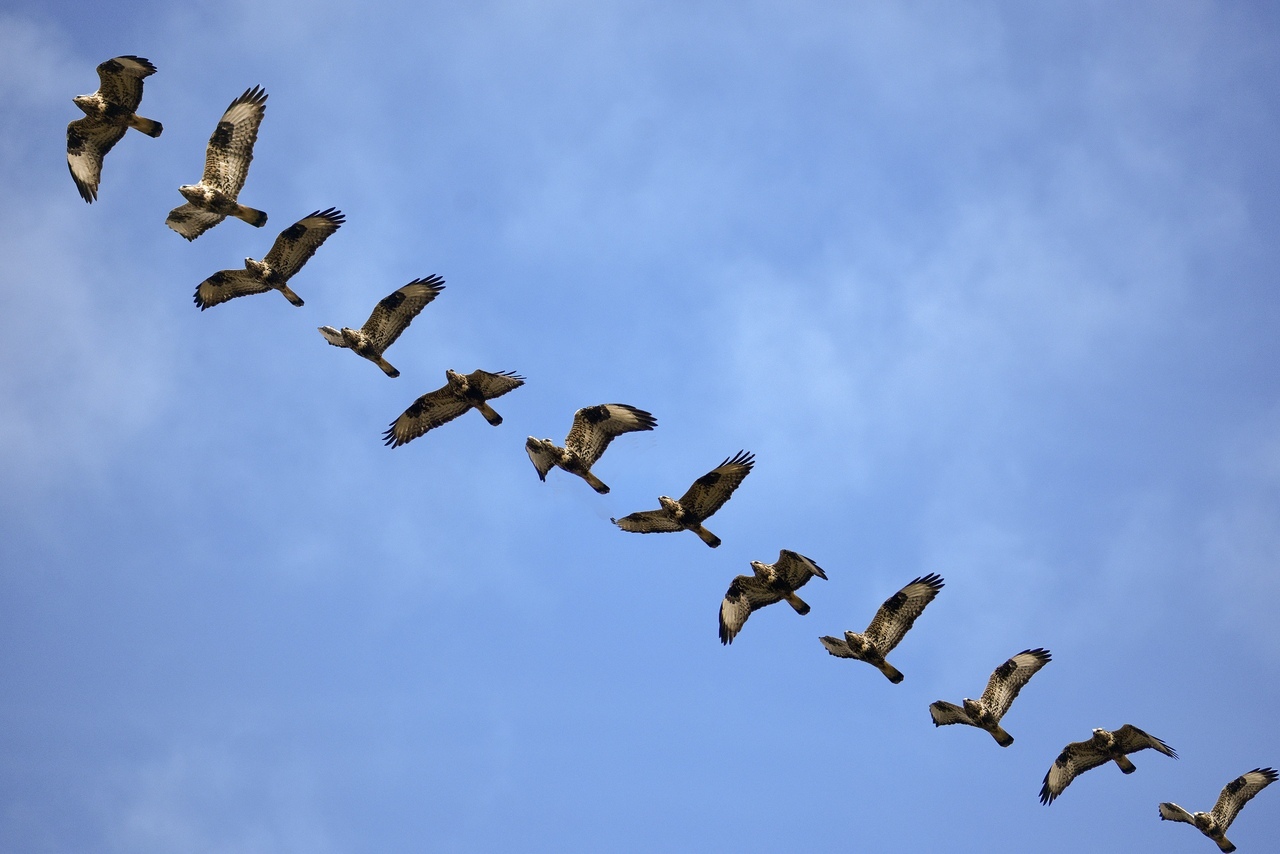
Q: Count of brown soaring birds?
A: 12